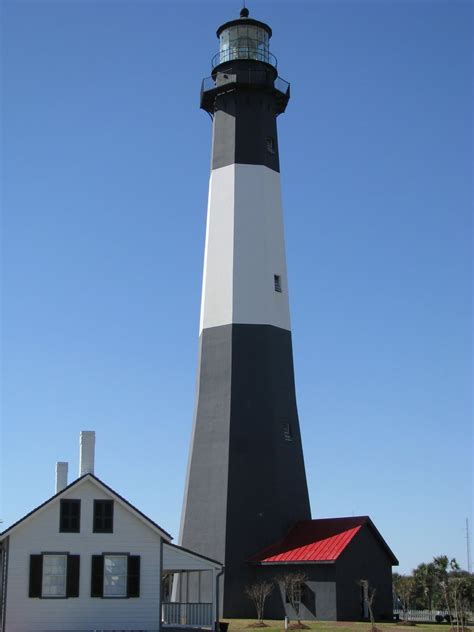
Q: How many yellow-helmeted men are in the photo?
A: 0